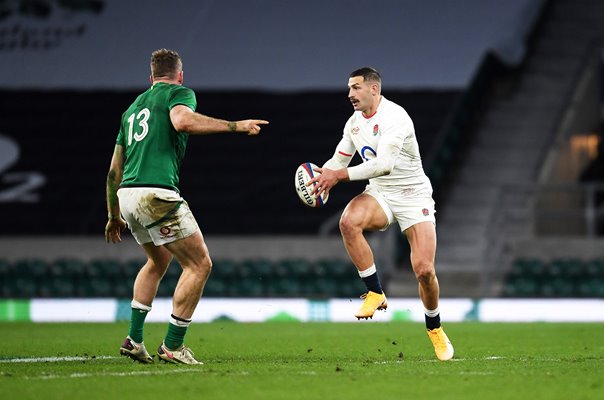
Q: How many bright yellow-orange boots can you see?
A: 2